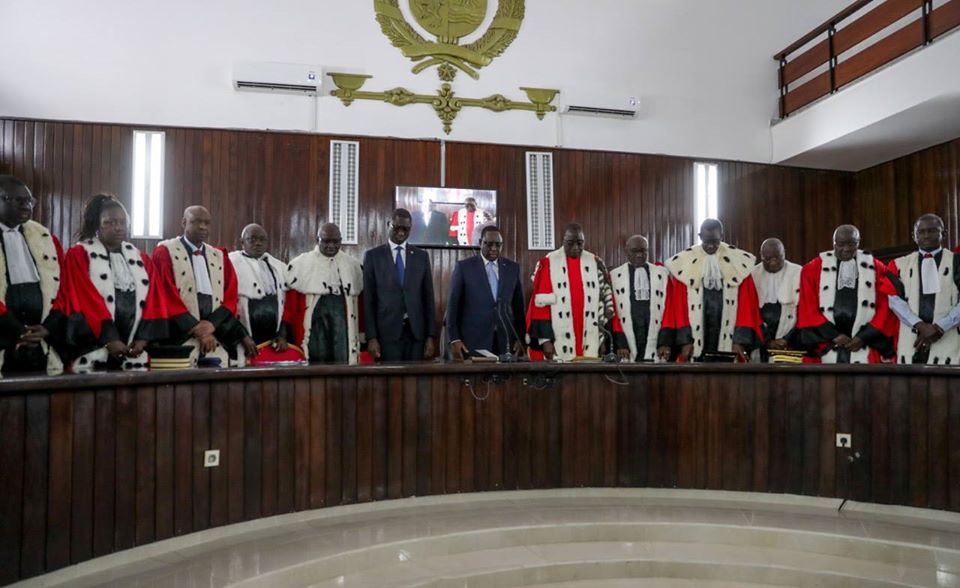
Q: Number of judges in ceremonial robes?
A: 11